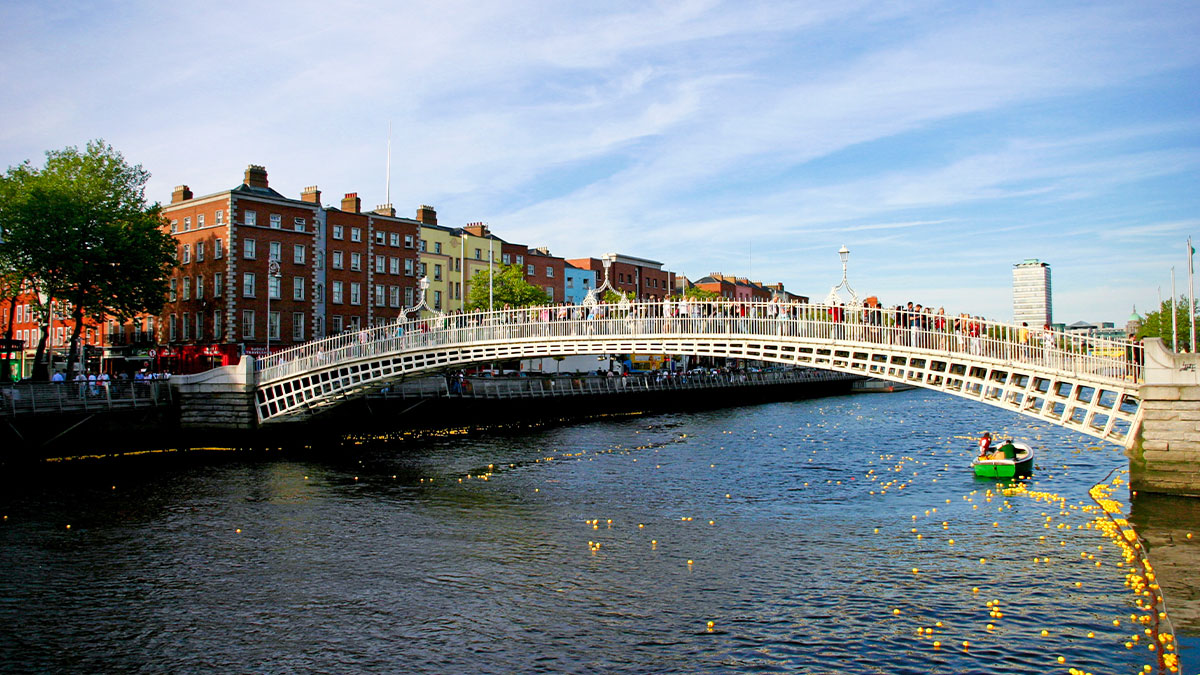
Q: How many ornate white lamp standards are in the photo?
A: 3